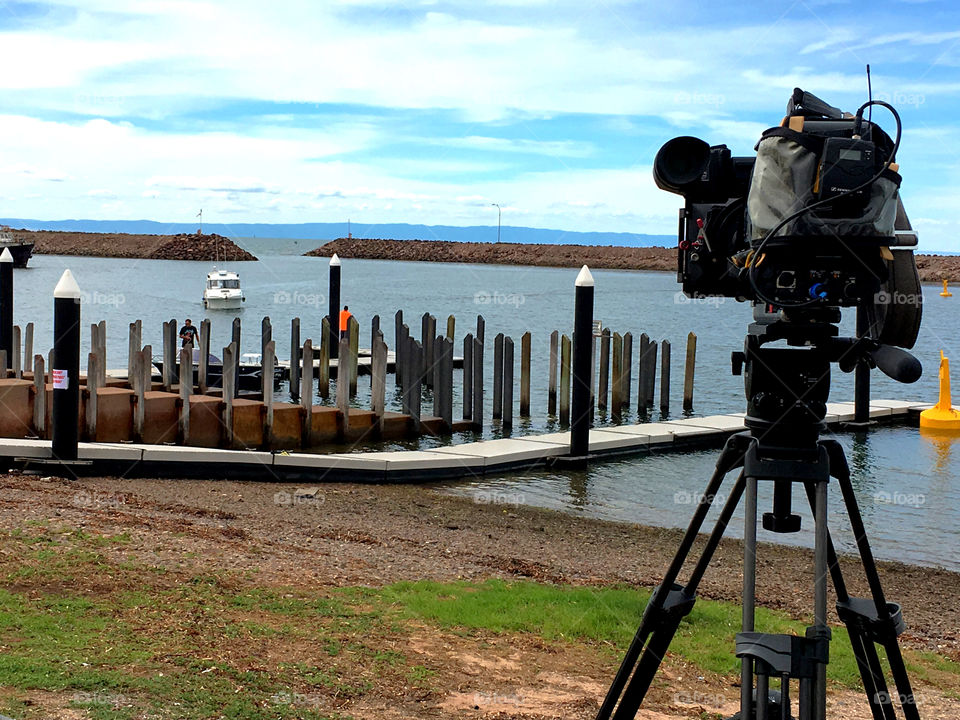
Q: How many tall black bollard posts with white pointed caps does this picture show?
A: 4